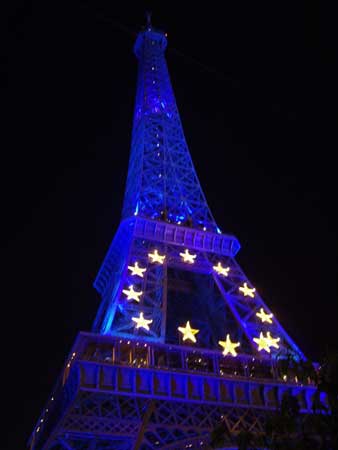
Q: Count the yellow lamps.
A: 12